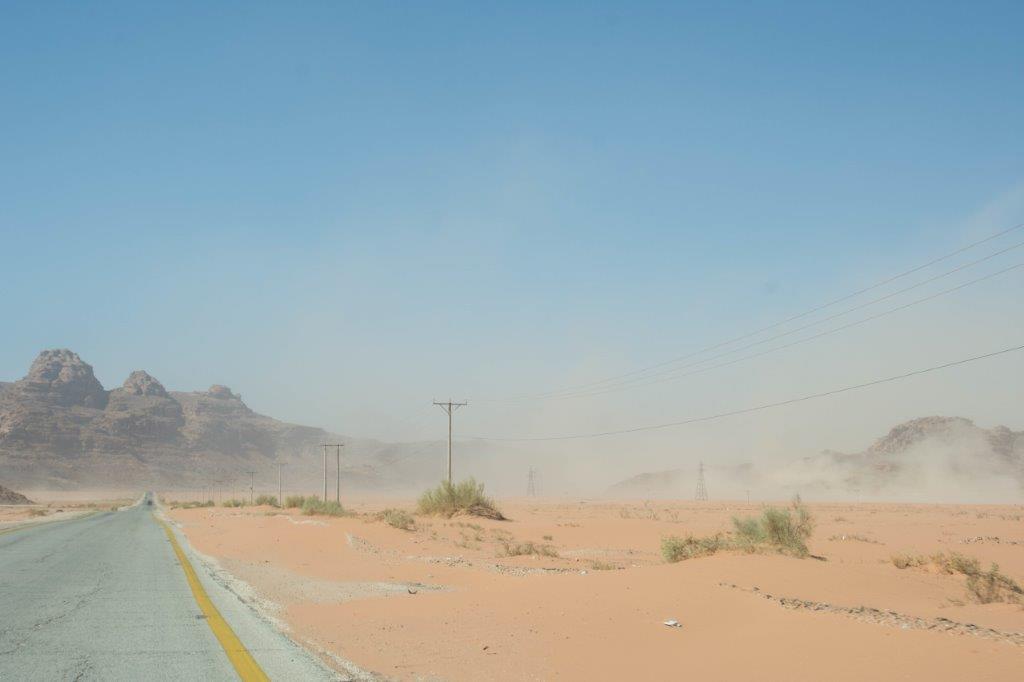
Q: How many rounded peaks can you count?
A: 3